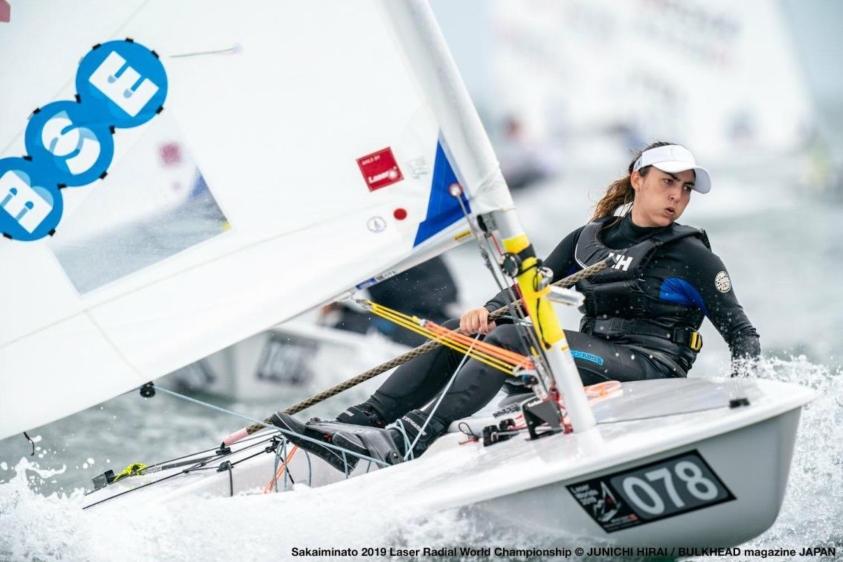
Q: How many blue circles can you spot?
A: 3